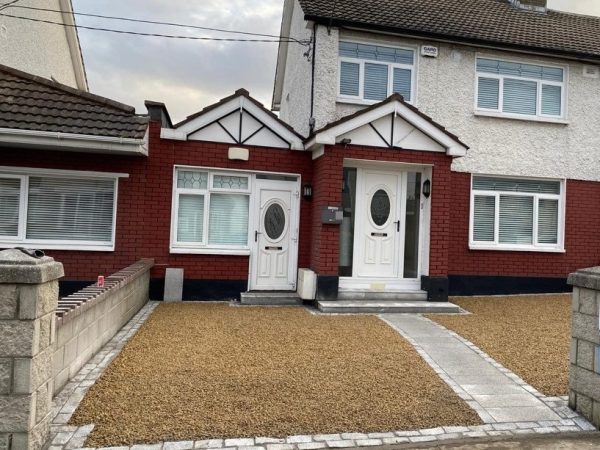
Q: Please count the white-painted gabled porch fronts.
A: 2